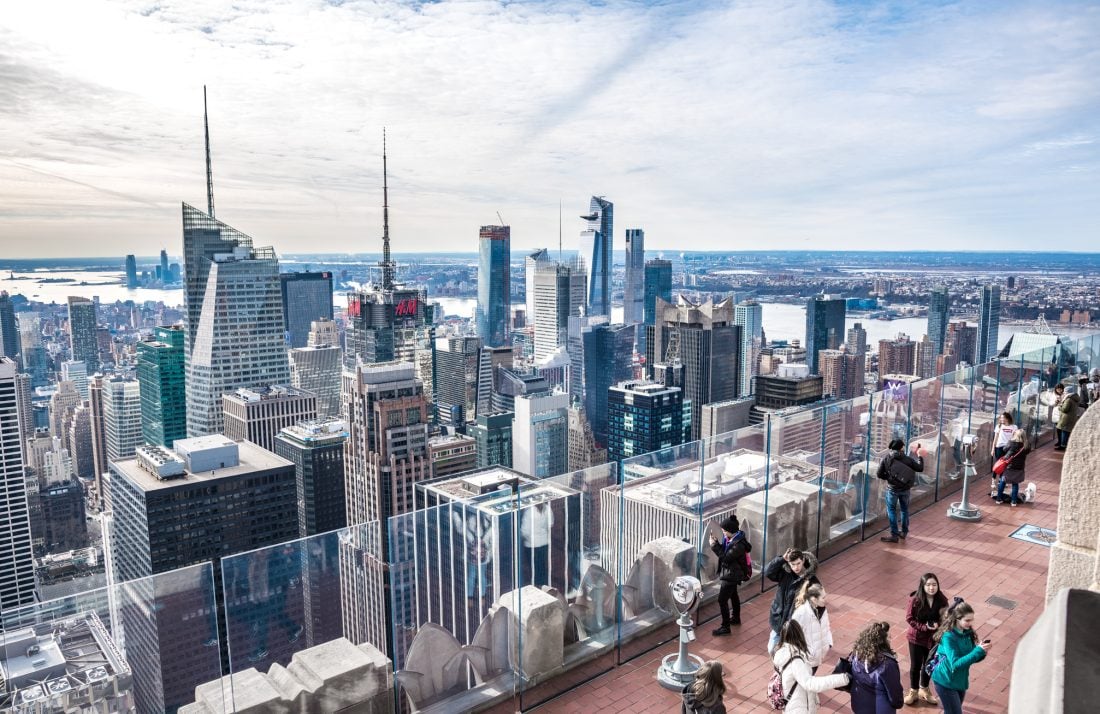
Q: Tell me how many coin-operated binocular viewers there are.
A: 2